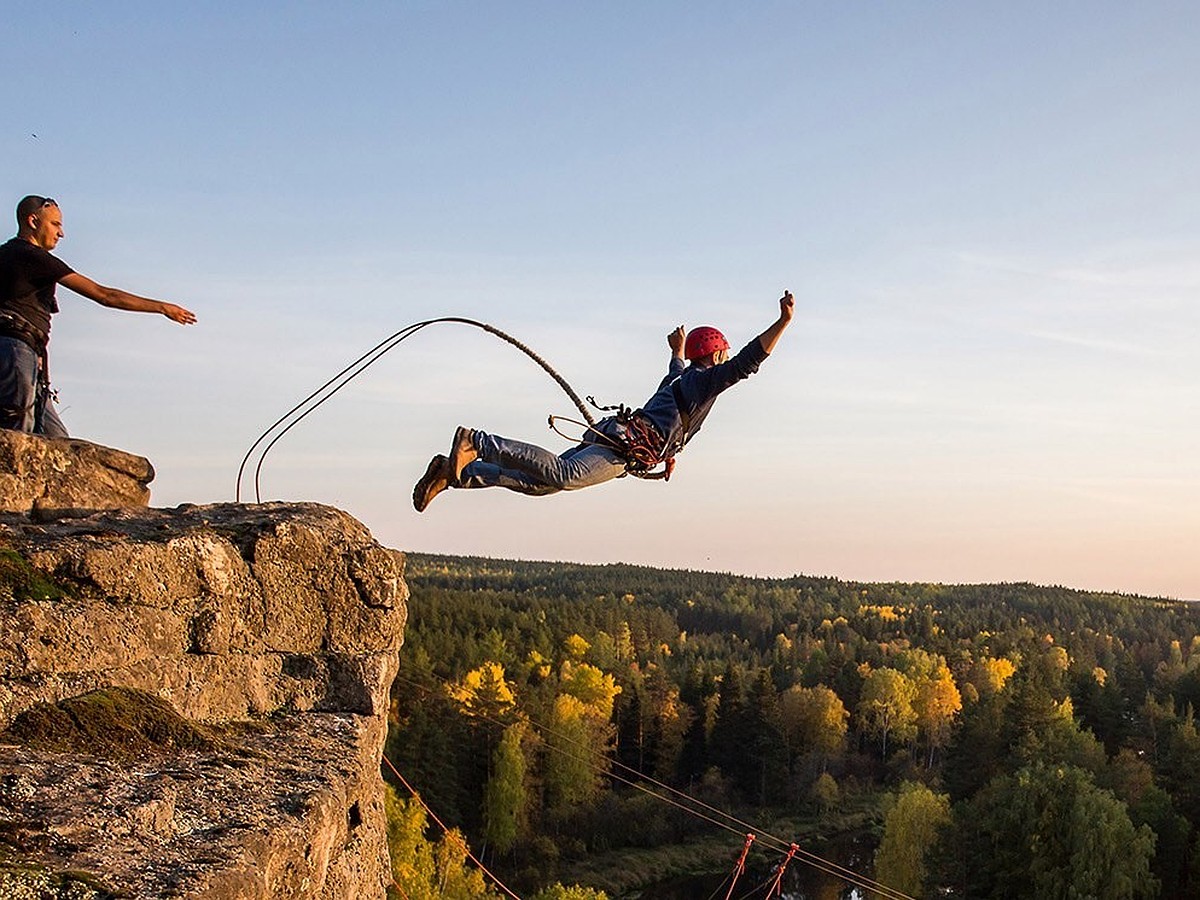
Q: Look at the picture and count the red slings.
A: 2